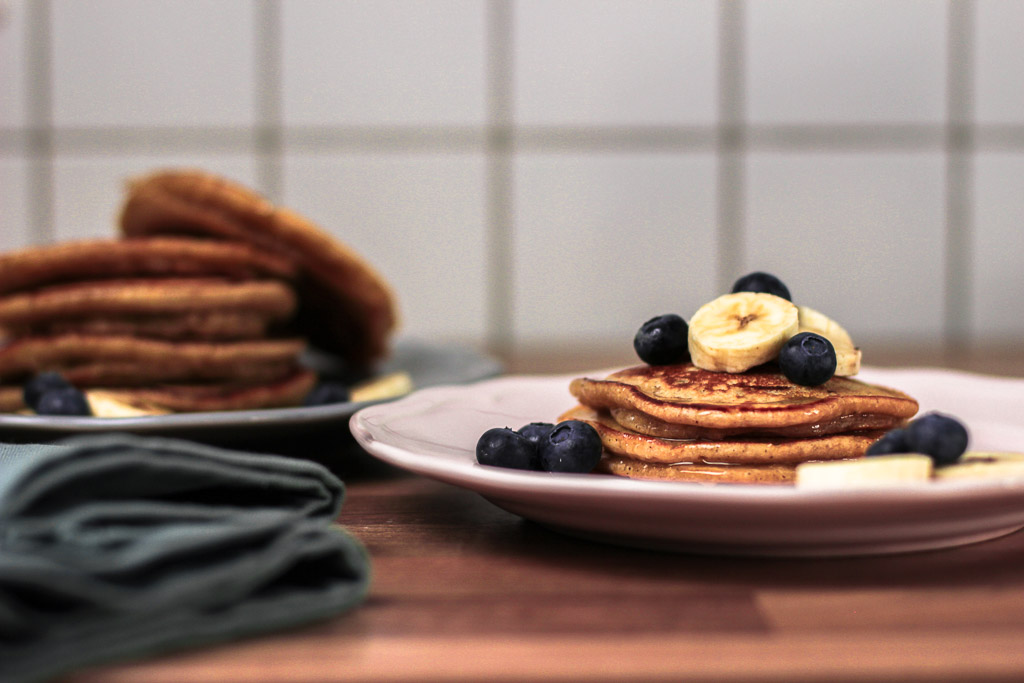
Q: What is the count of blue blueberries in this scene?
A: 11